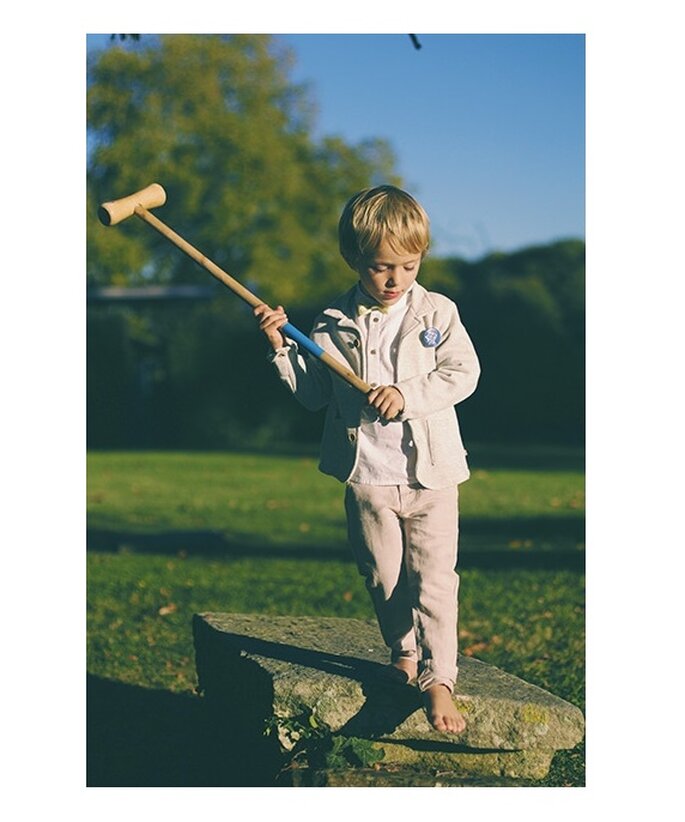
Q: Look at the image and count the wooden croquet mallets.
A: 1